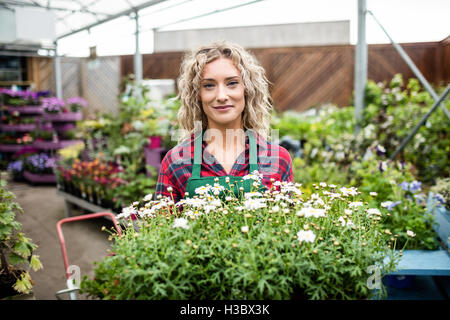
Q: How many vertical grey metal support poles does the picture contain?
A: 3